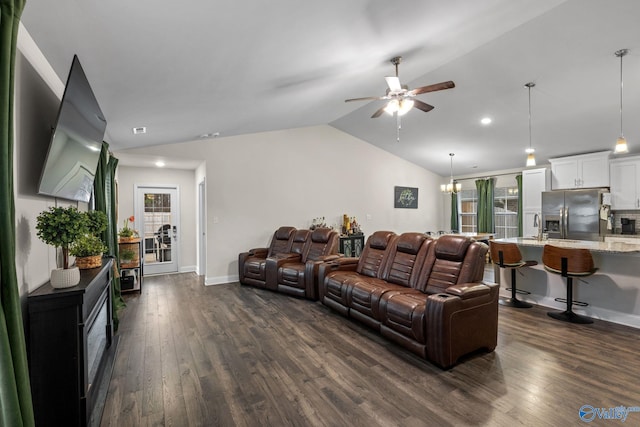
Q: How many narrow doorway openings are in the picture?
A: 1